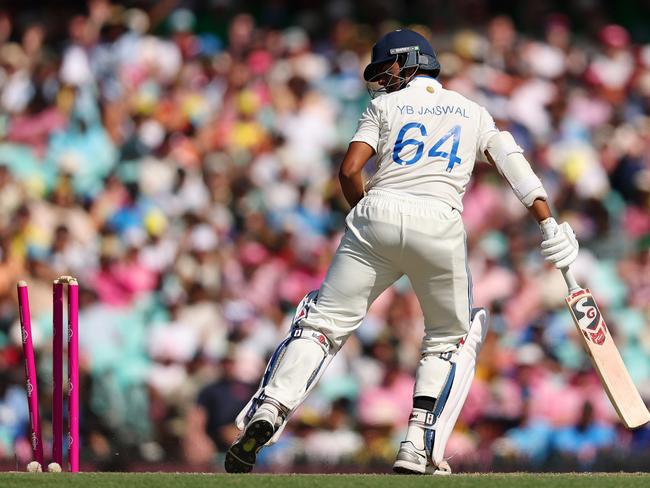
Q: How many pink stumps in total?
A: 3